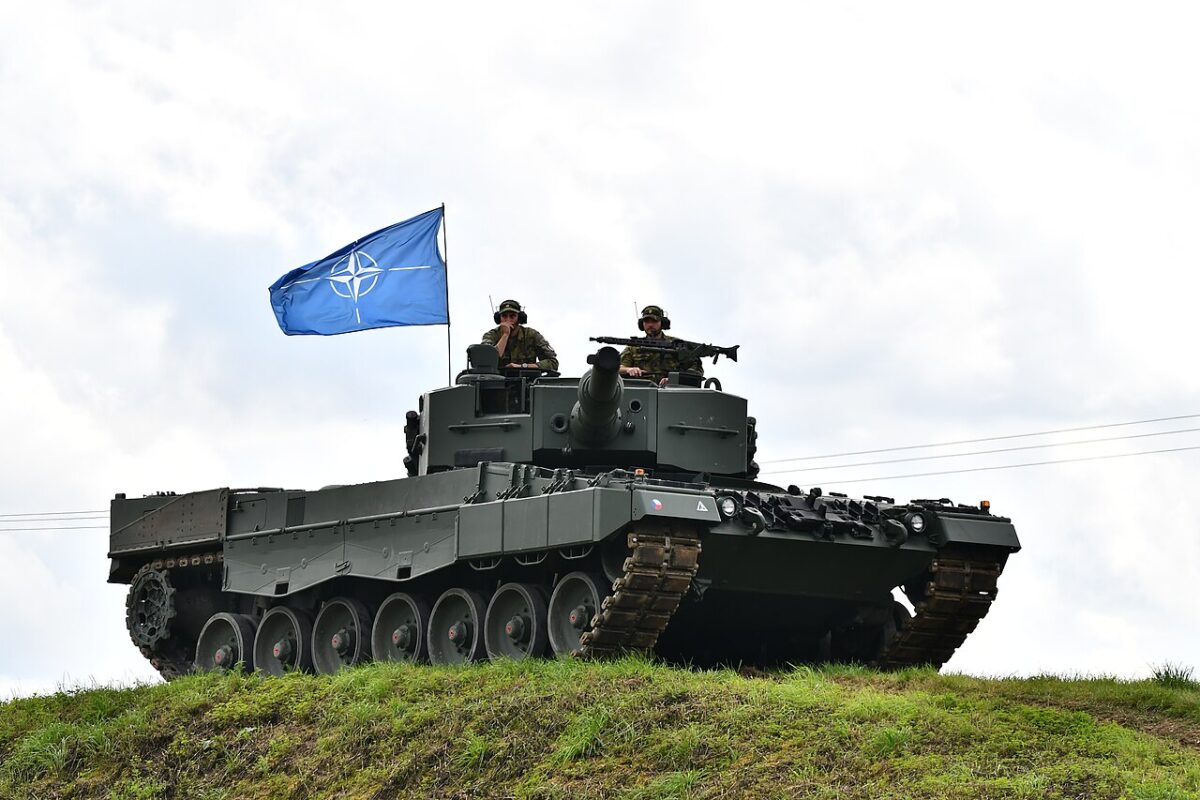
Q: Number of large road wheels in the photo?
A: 7